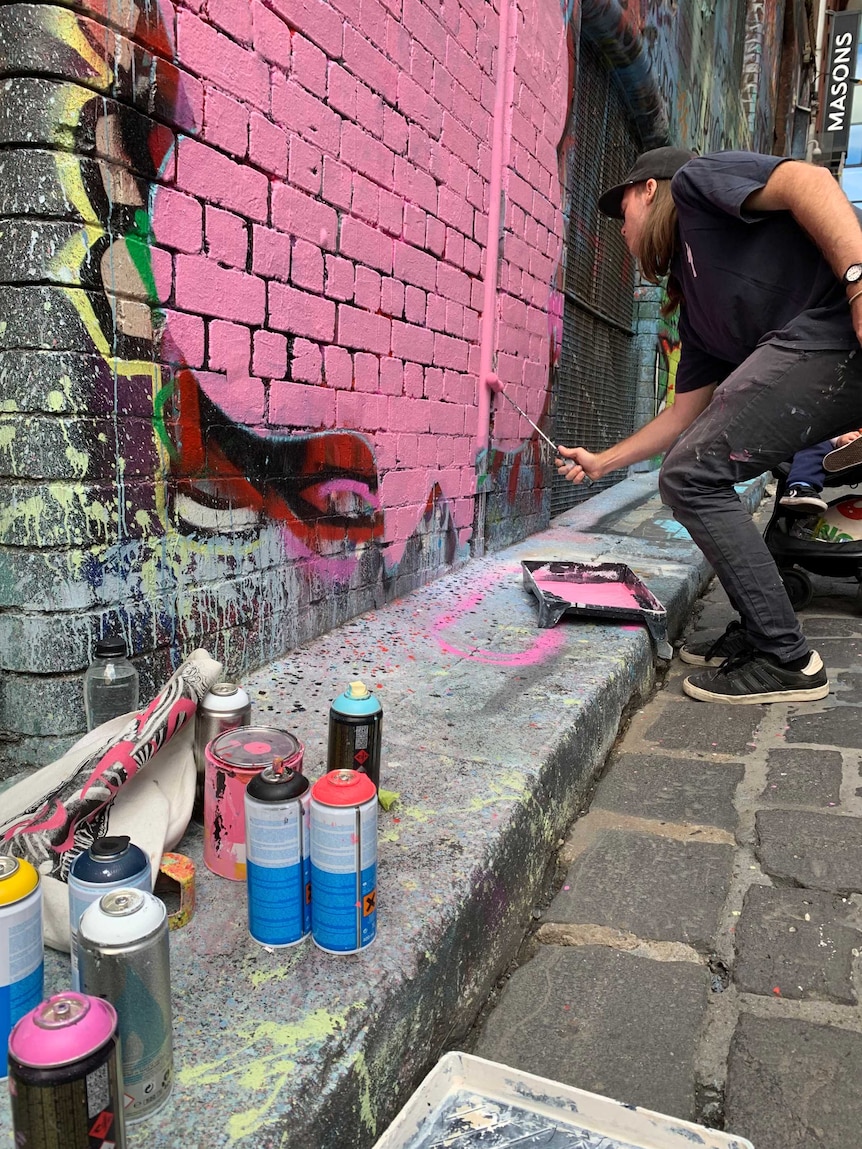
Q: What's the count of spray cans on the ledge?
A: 8